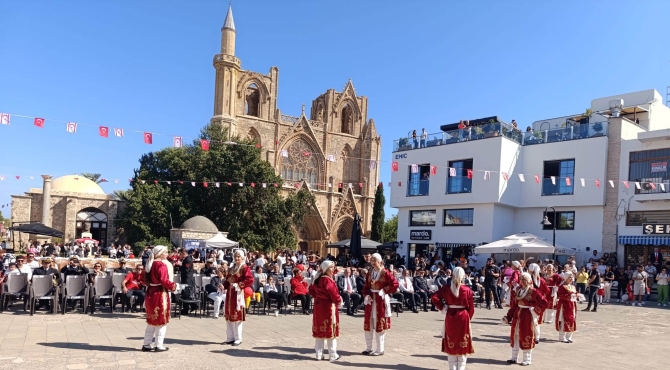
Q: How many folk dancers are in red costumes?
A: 10